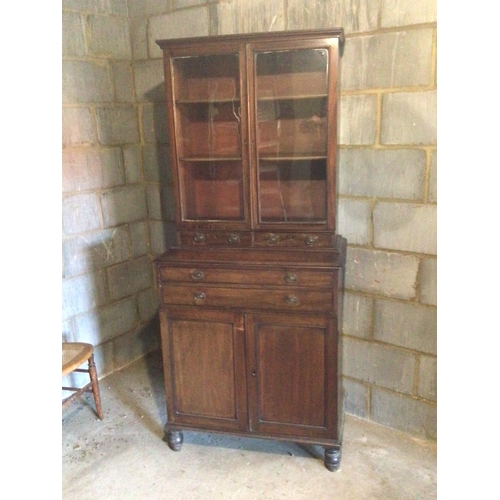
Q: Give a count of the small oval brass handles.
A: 8